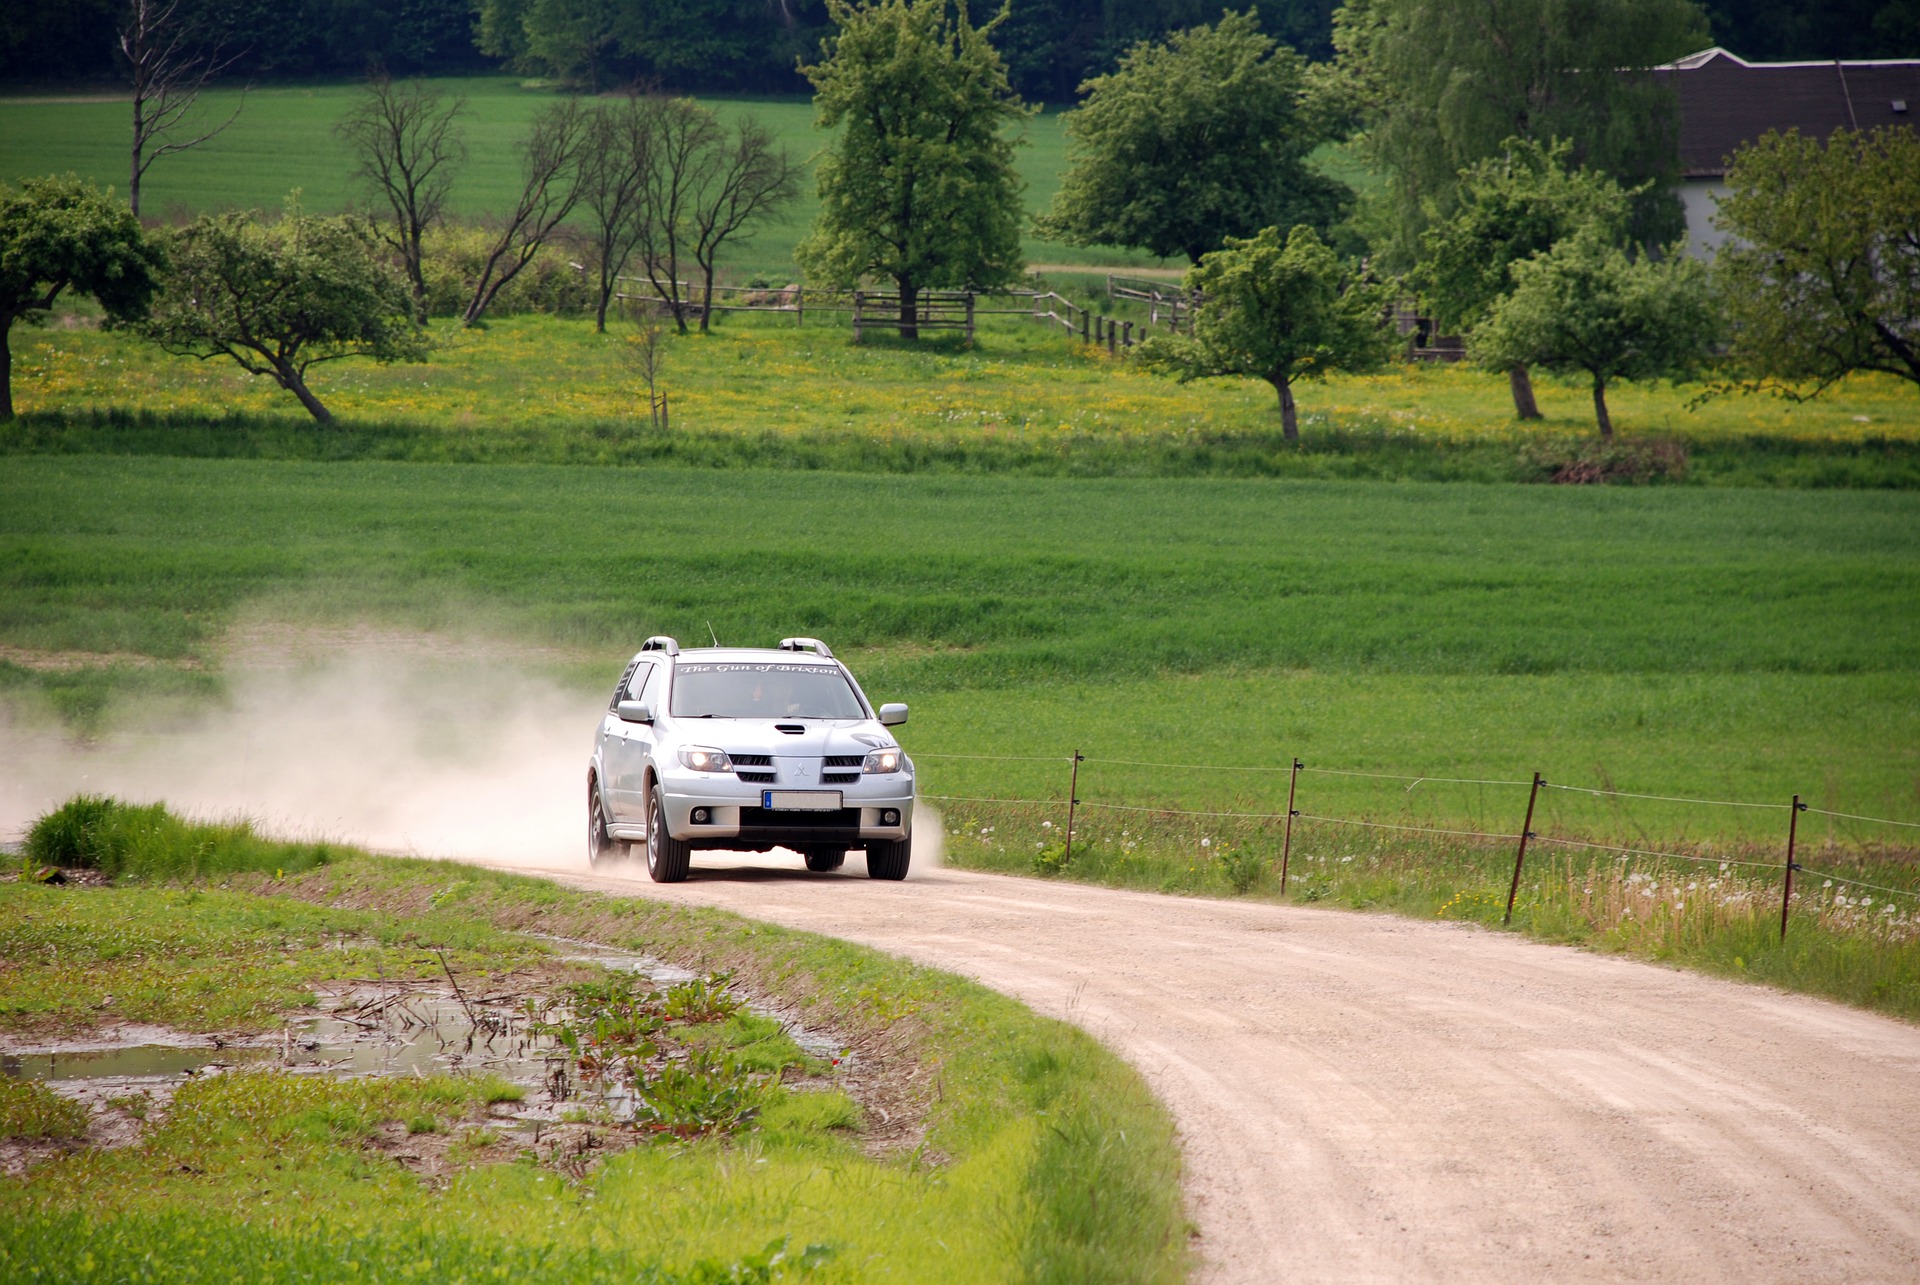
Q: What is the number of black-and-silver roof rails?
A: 2